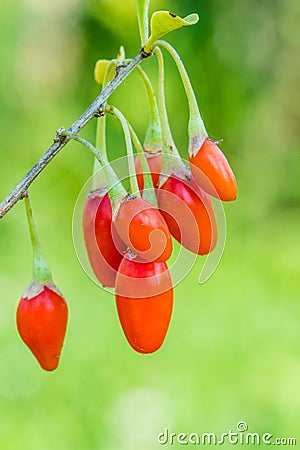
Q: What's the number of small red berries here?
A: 7